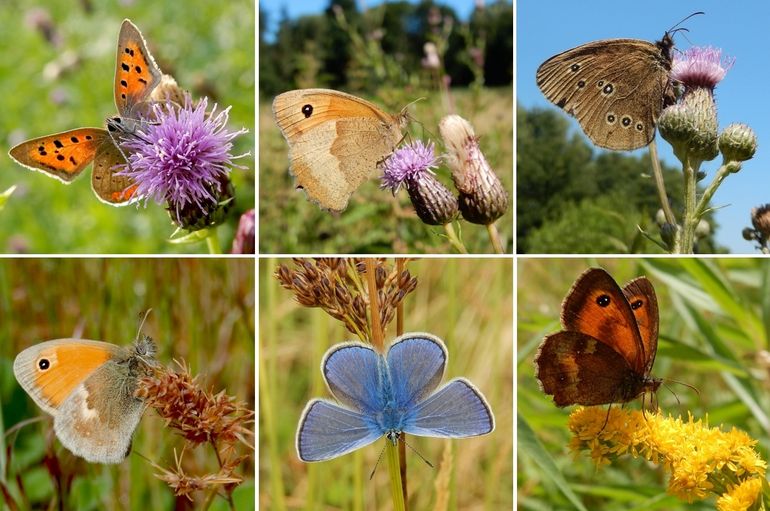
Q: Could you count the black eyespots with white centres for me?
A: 11